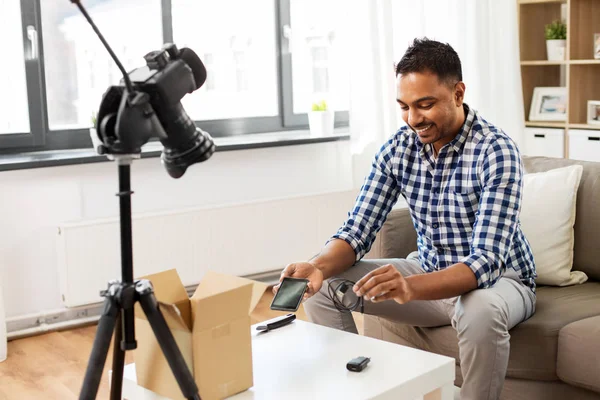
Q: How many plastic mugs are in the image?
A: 0